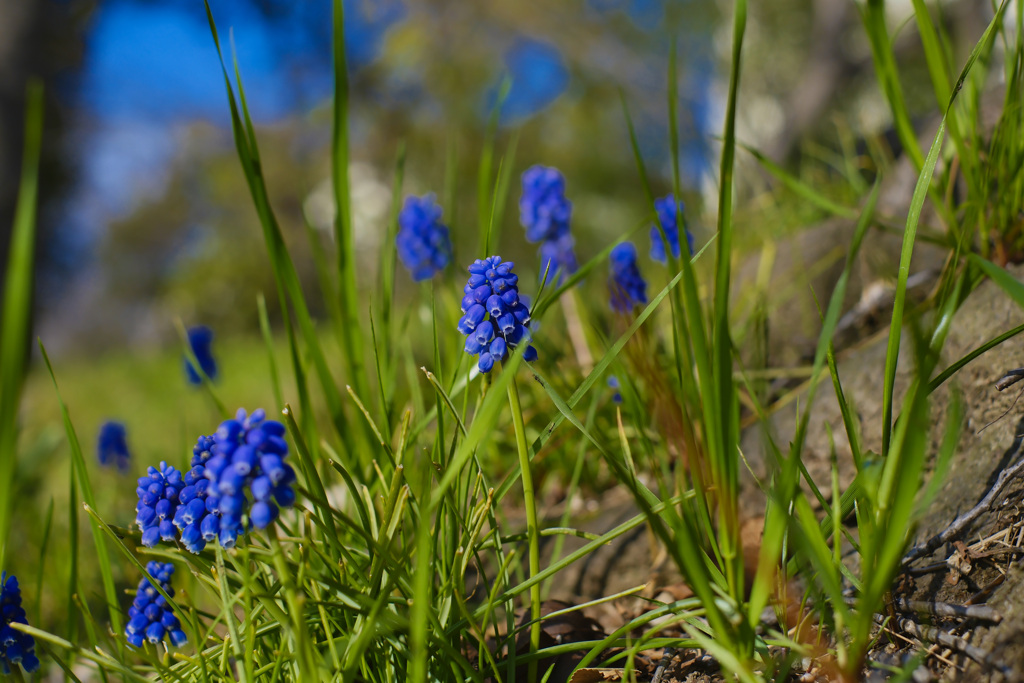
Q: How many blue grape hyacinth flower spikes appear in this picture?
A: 12